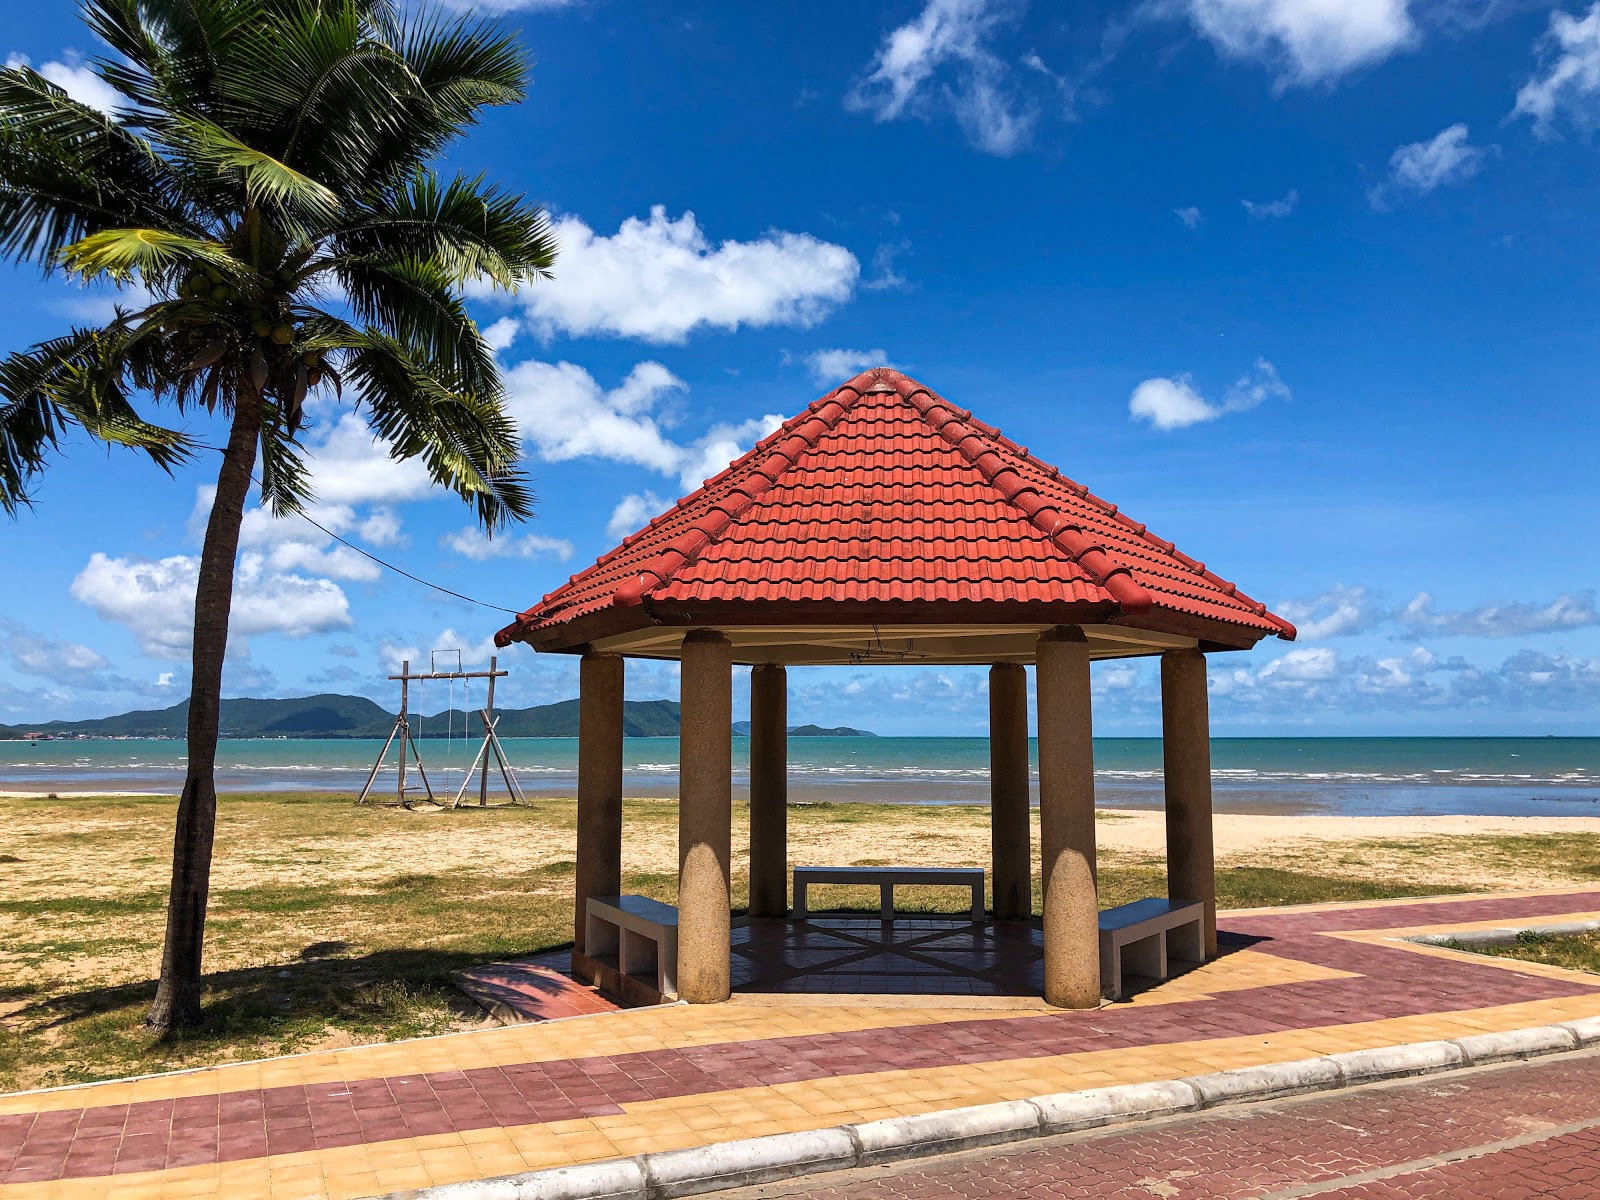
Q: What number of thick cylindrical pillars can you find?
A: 6